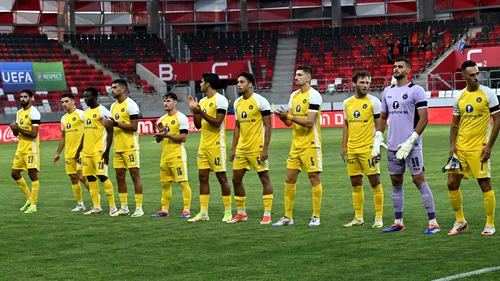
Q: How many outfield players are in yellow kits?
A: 10